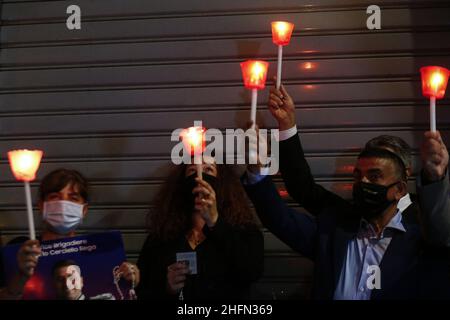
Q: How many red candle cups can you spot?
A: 5